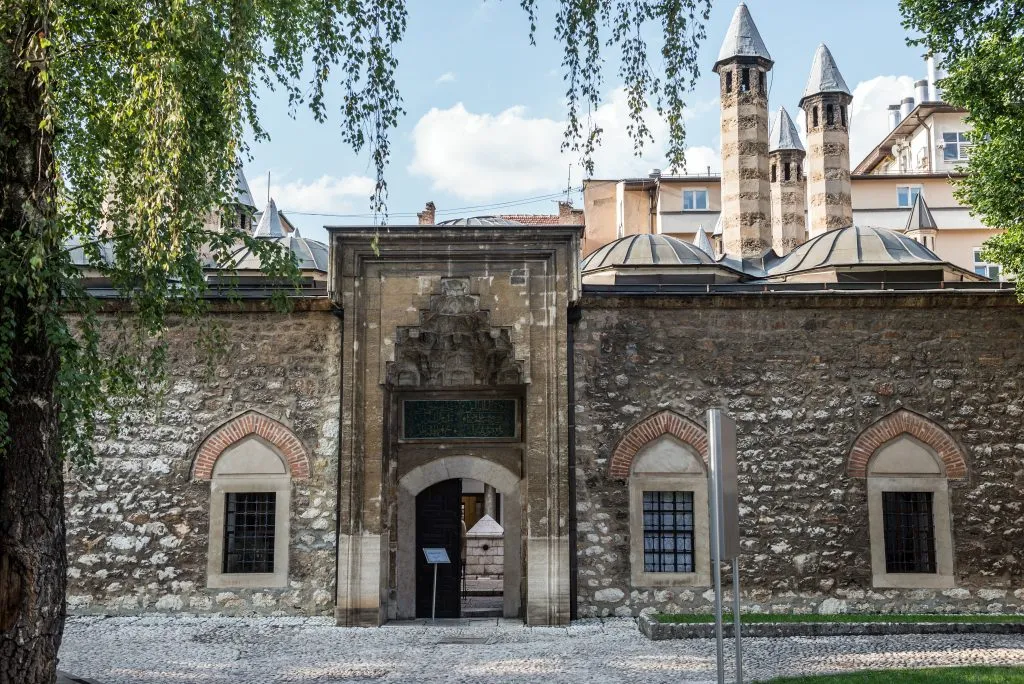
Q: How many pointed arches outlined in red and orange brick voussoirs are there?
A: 3